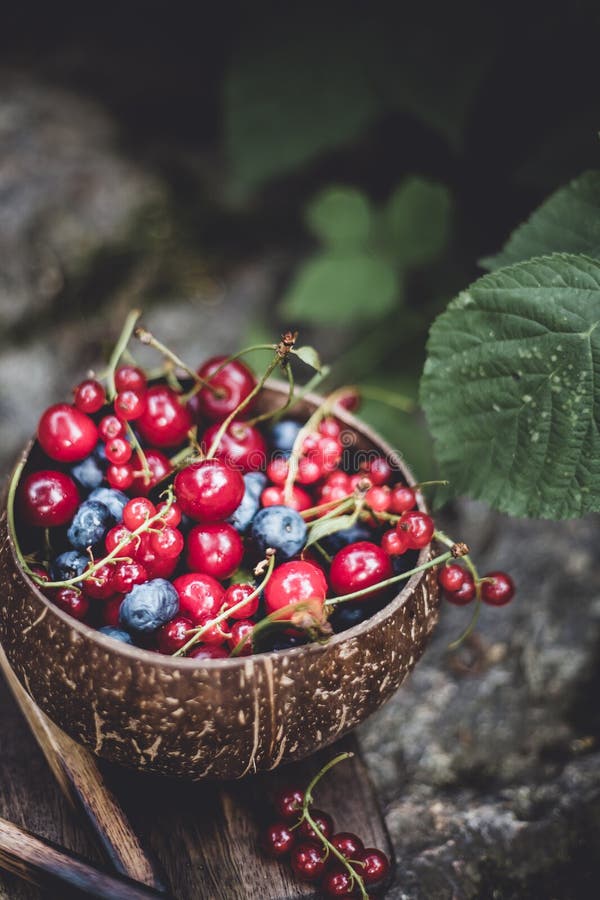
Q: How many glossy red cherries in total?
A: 11